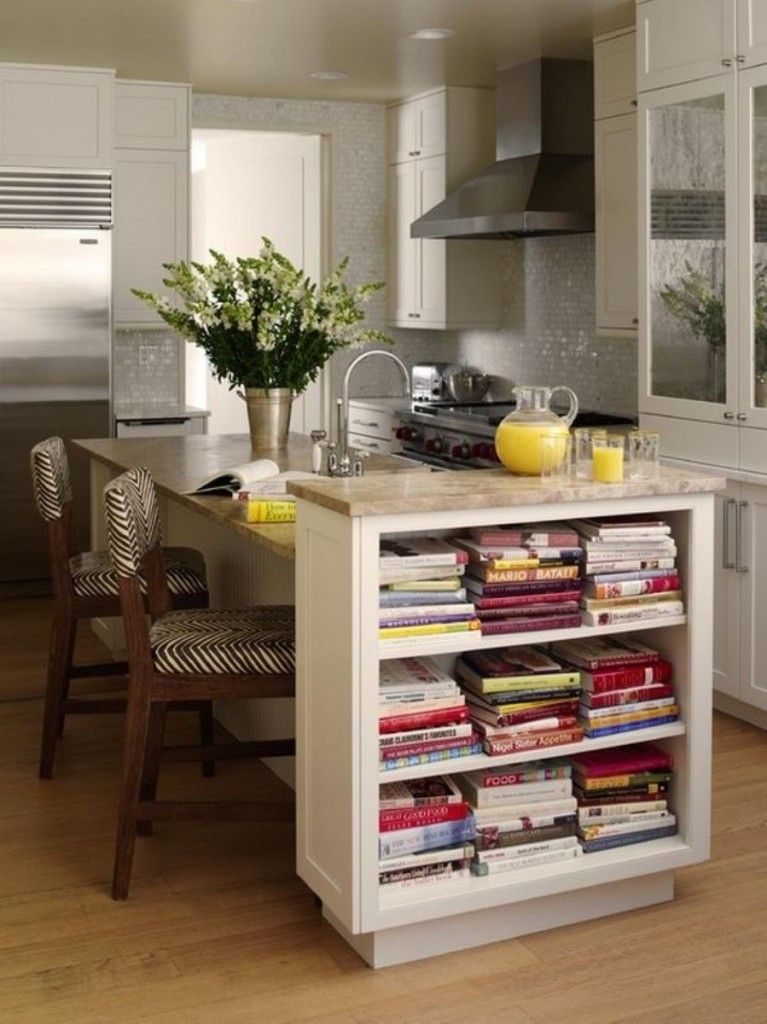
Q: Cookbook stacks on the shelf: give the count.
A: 9